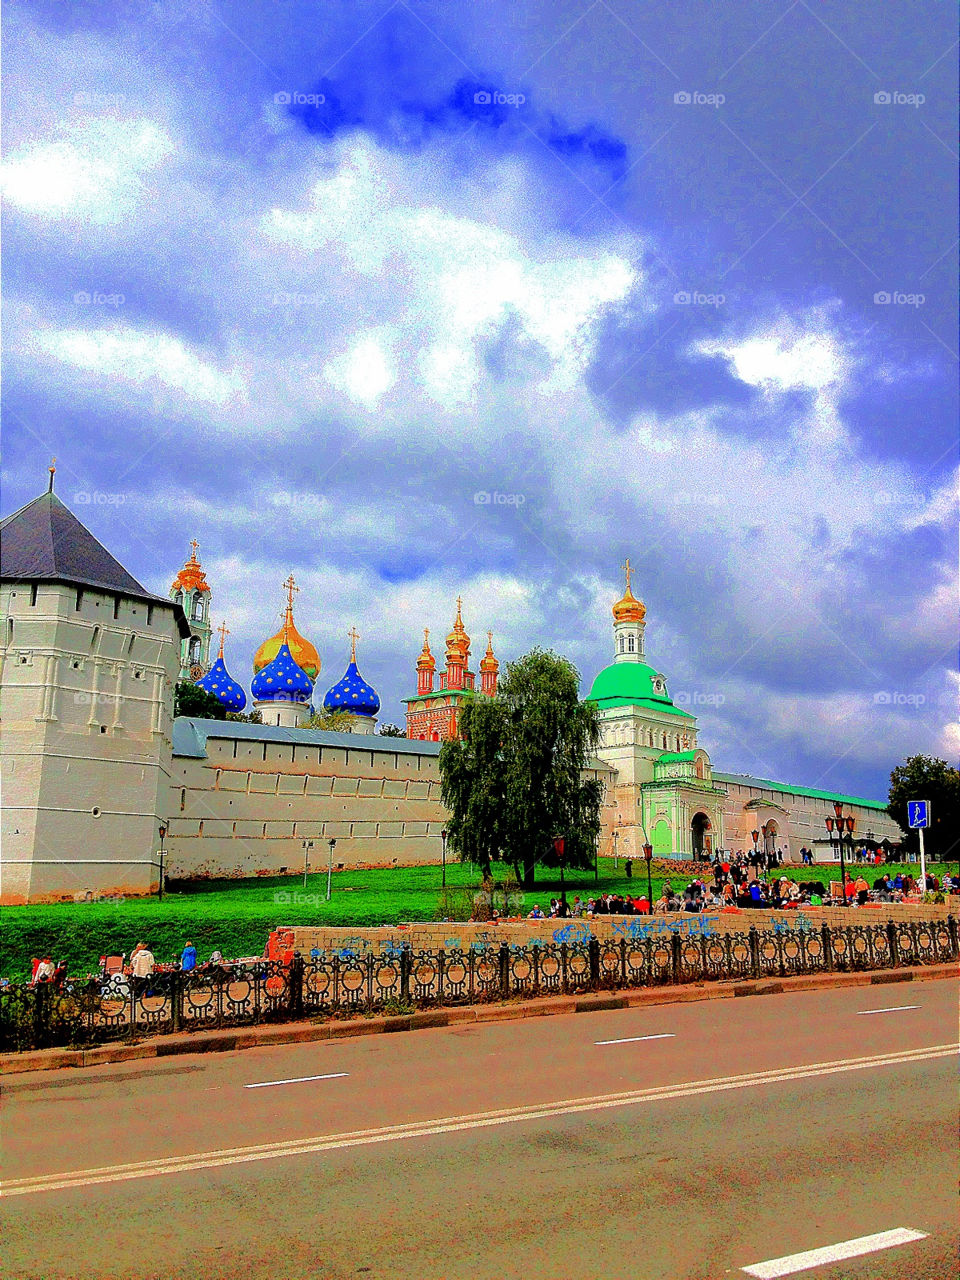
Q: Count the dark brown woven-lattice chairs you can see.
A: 0